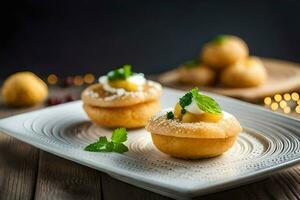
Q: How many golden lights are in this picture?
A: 12